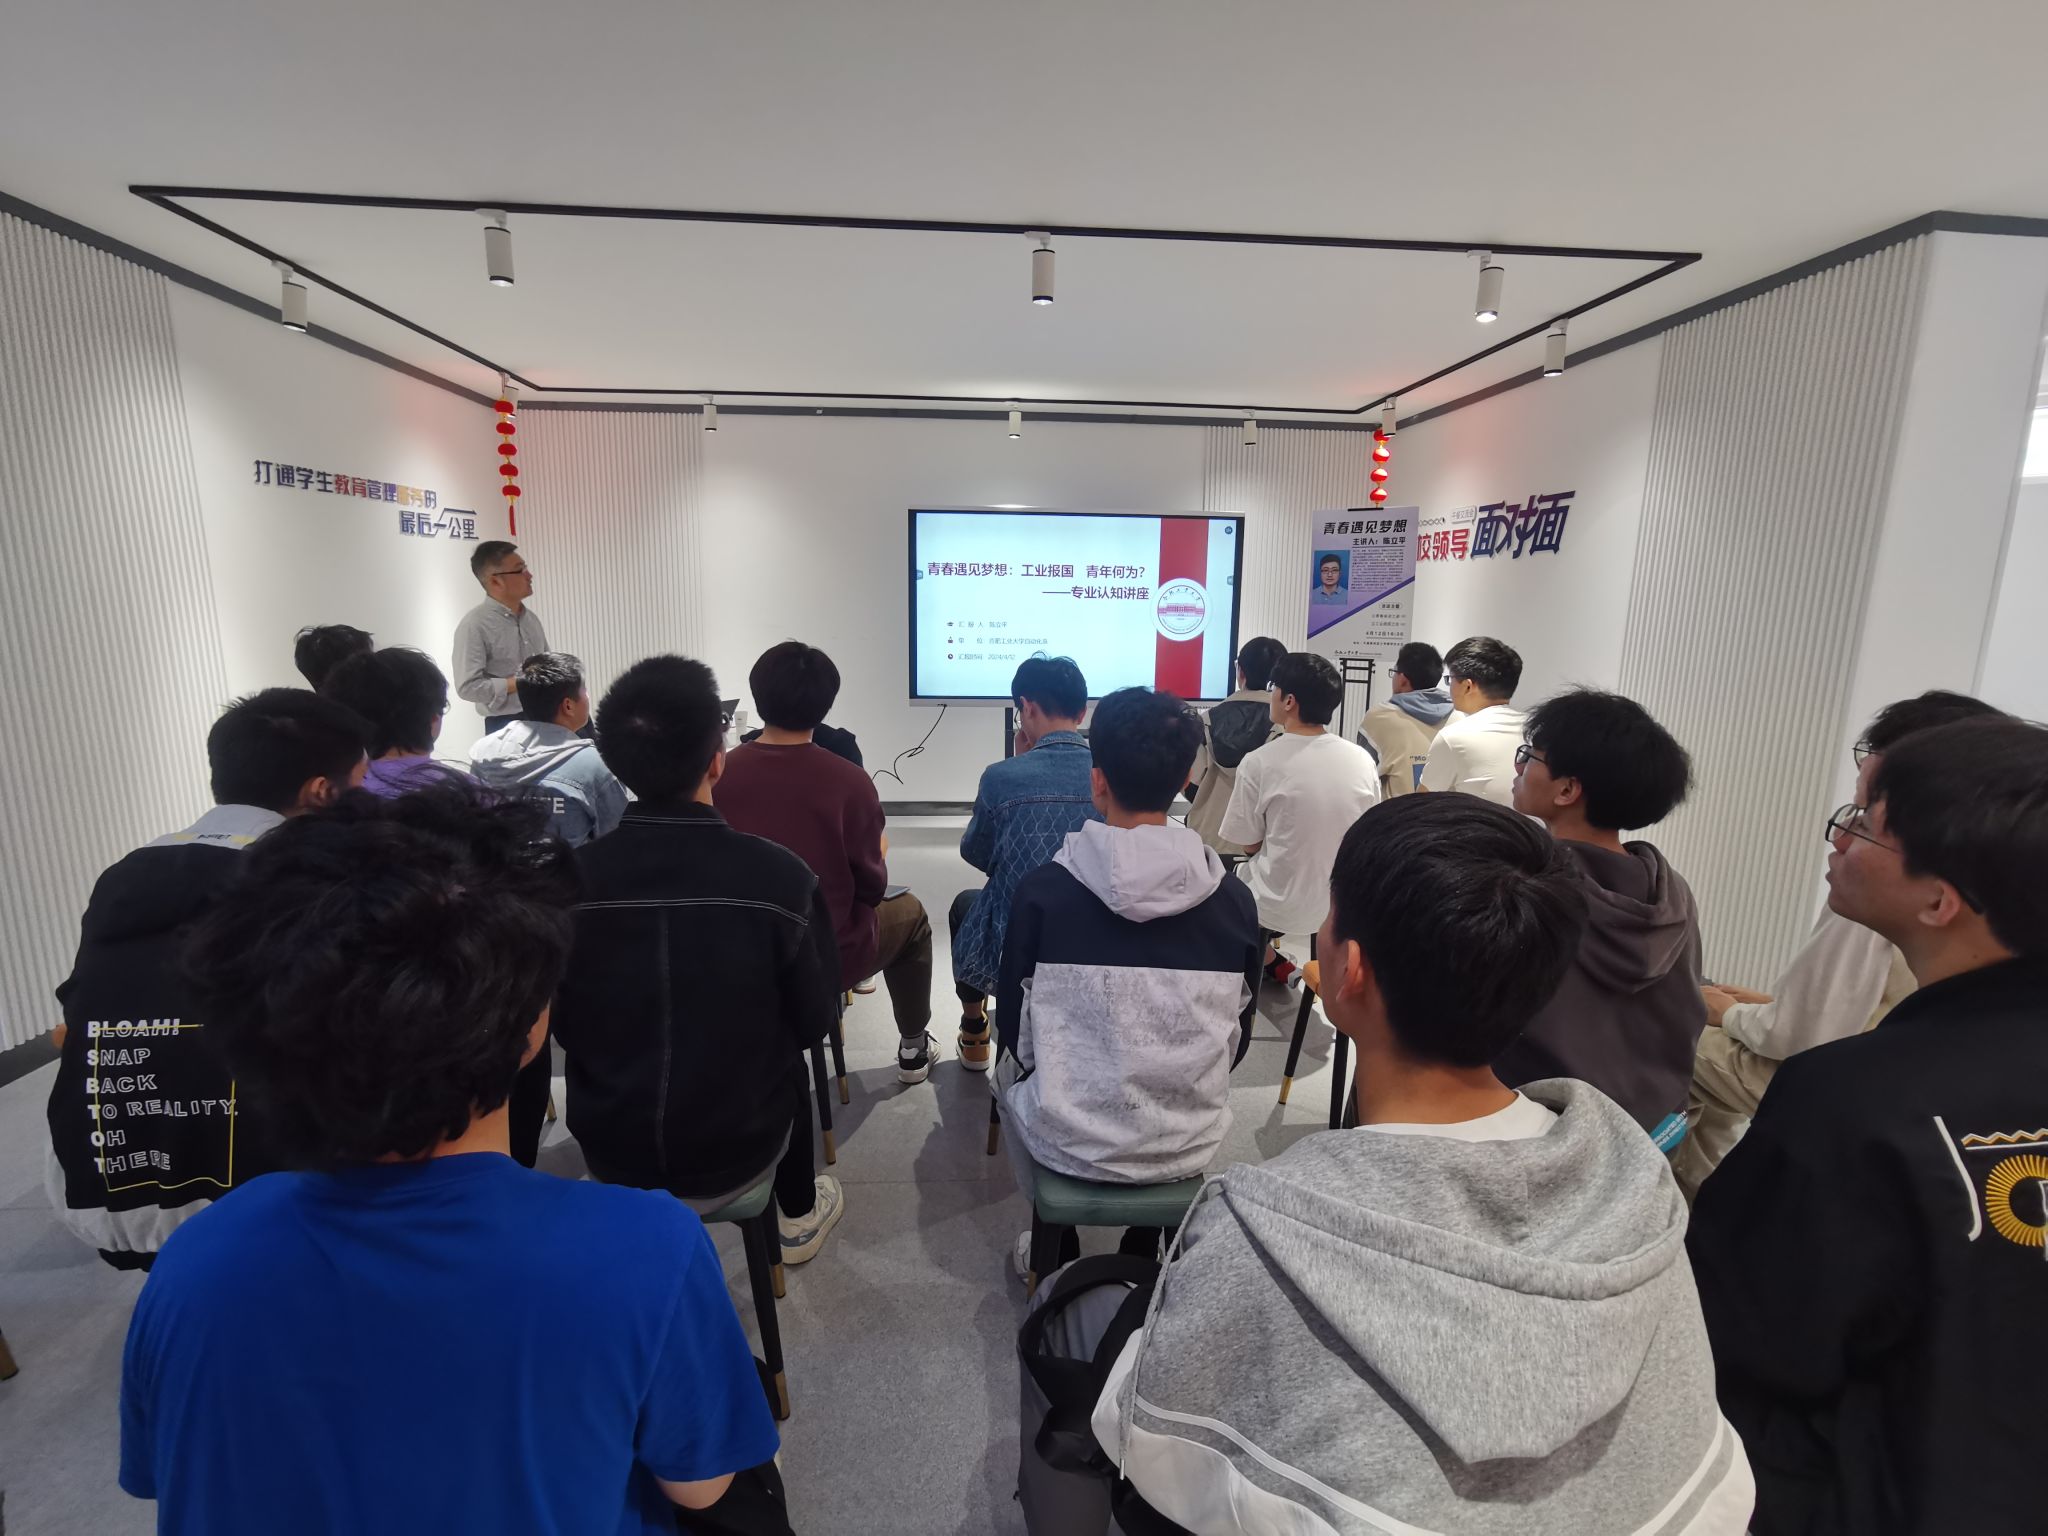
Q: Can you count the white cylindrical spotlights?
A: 10